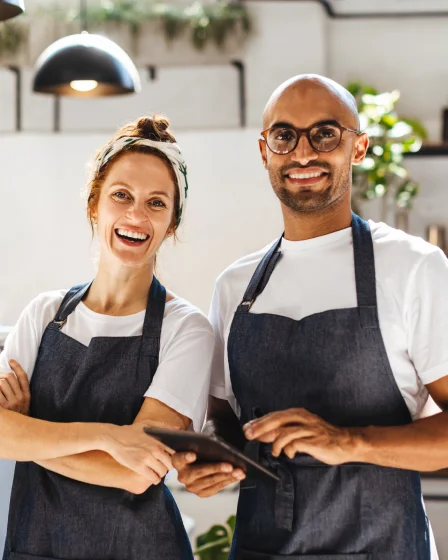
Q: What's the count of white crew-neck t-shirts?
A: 2